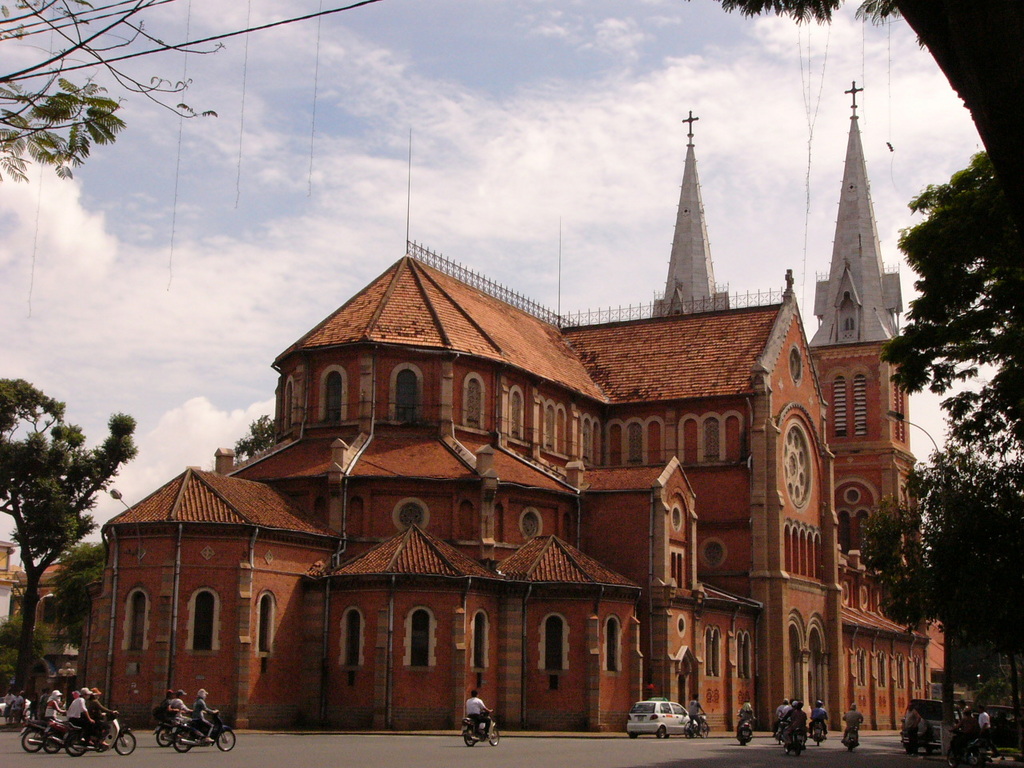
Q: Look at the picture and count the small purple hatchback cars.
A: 0